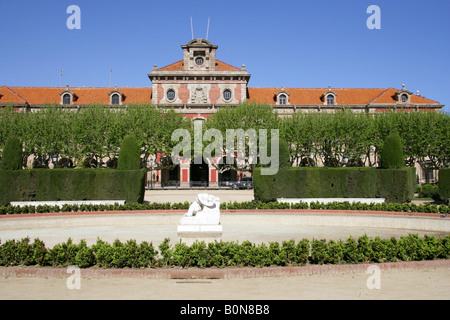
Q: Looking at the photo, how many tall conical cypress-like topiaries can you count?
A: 4